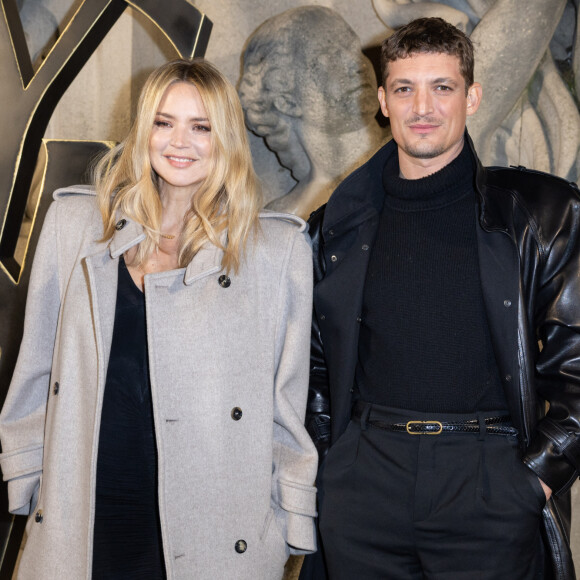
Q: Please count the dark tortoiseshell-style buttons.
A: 6